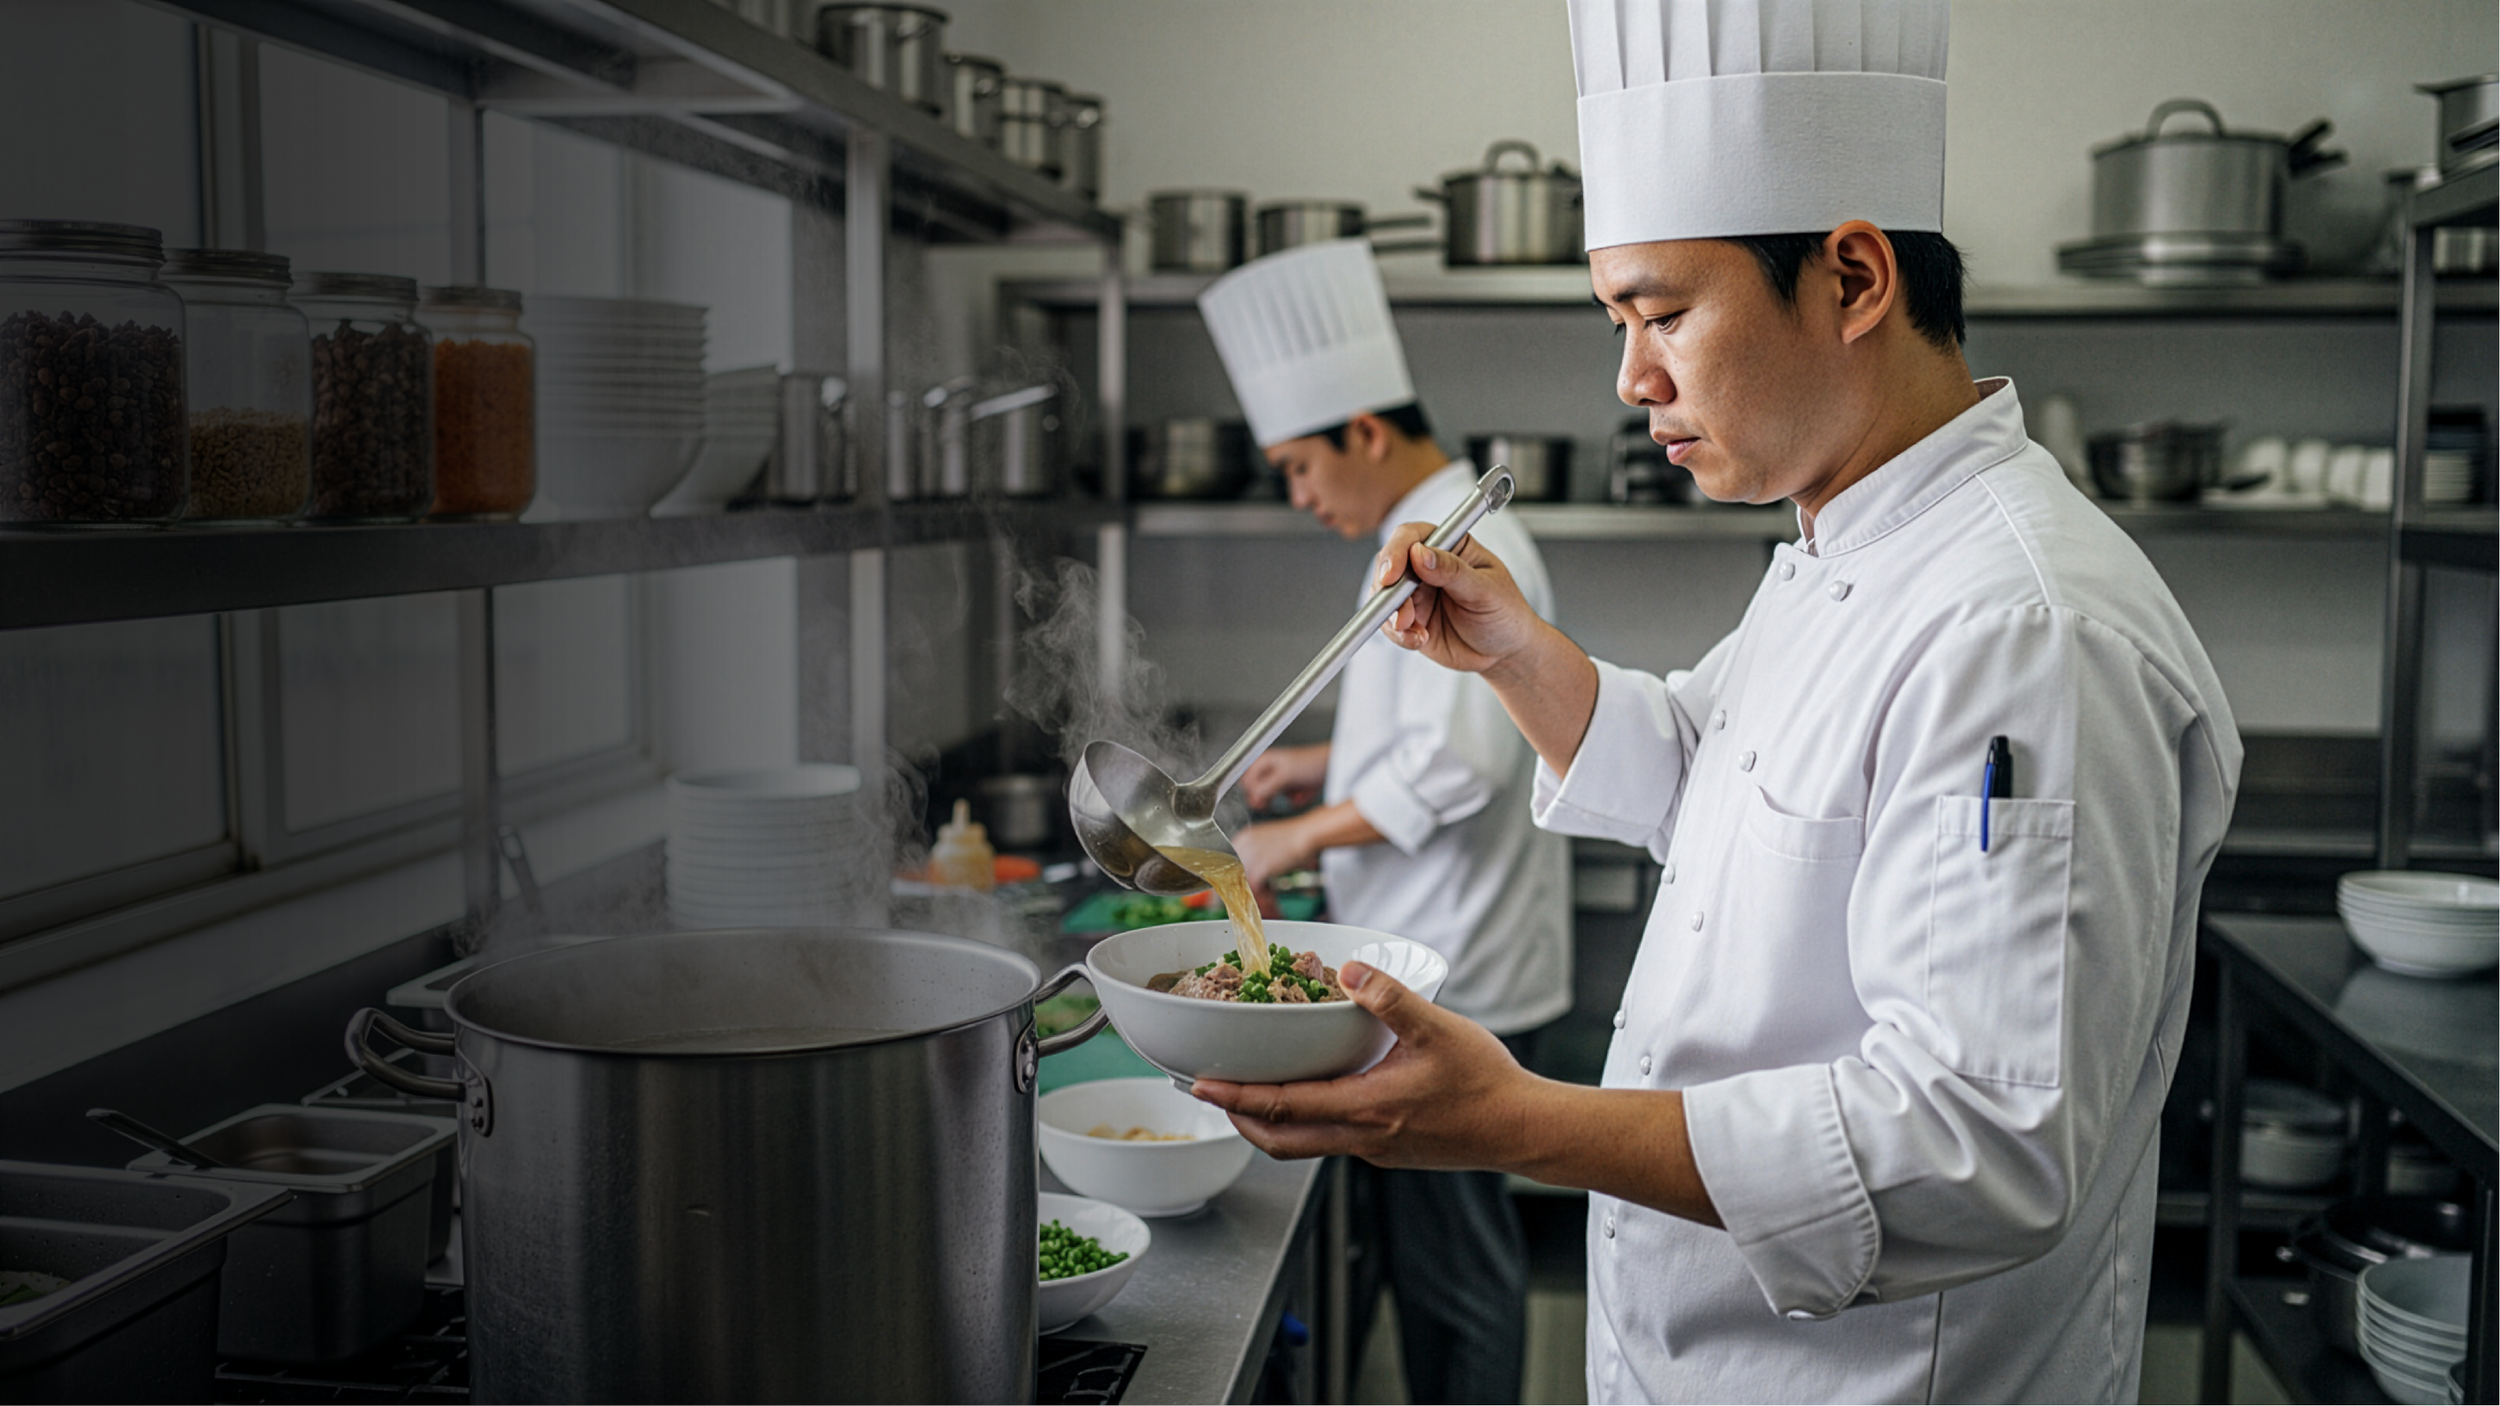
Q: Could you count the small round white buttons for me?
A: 9